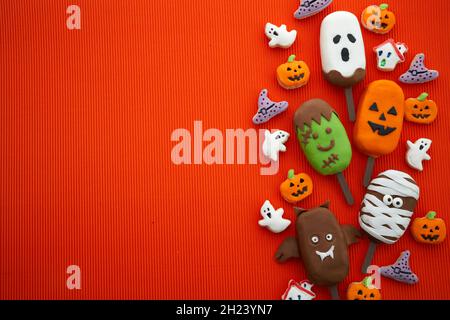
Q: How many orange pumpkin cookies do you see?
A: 6